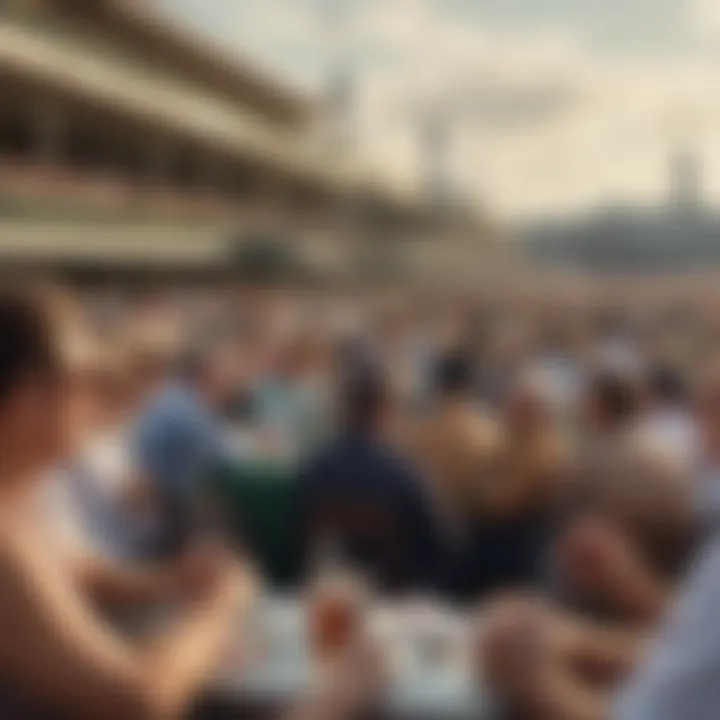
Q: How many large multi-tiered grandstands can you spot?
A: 1